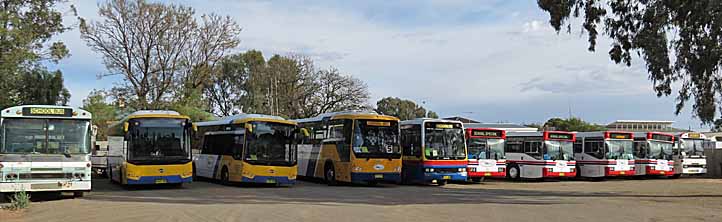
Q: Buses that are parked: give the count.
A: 10